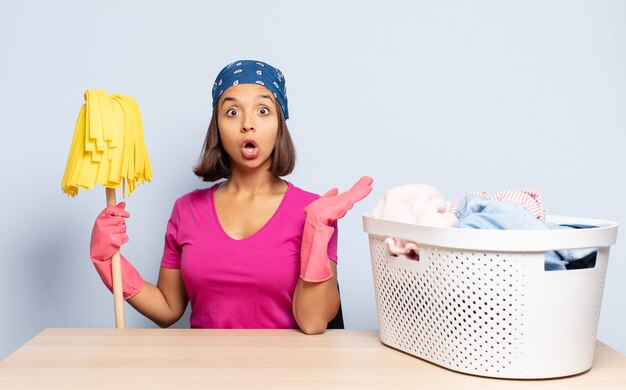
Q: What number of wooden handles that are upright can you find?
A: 1